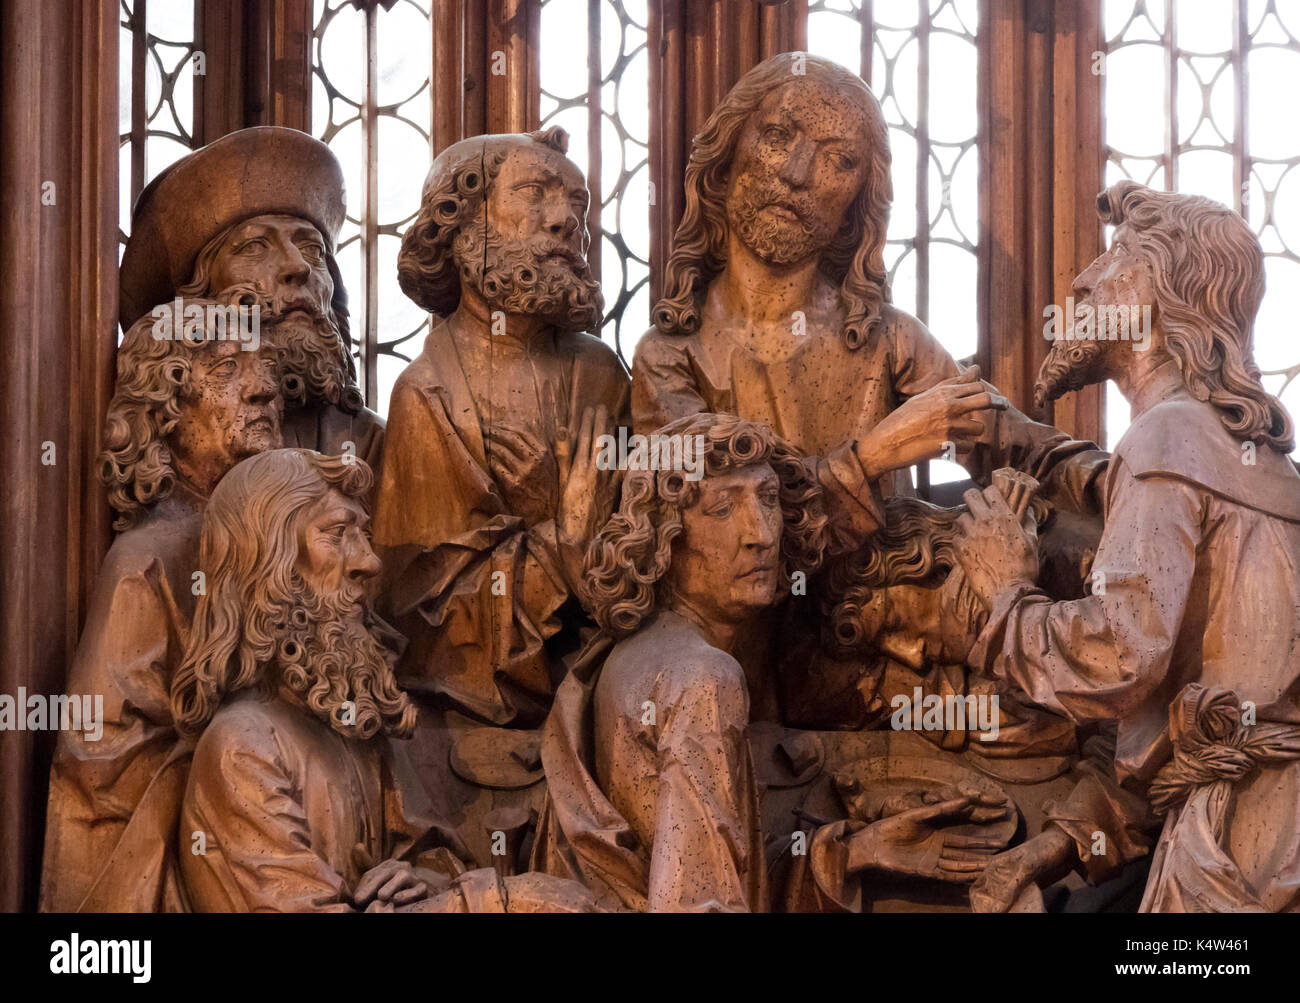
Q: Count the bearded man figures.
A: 5